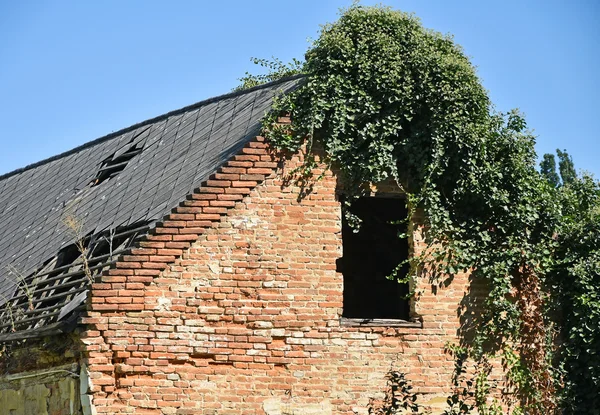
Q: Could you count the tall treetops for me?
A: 2